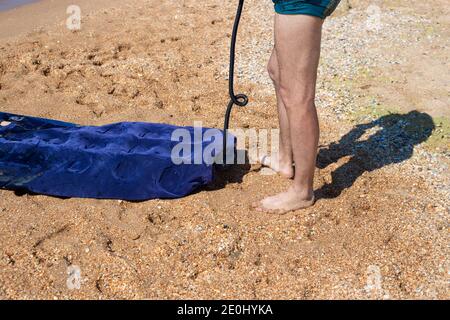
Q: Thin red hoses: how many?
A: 0